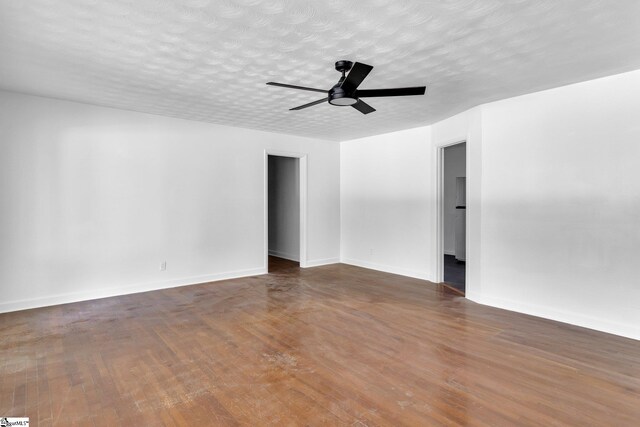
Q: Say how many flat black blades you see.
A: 5